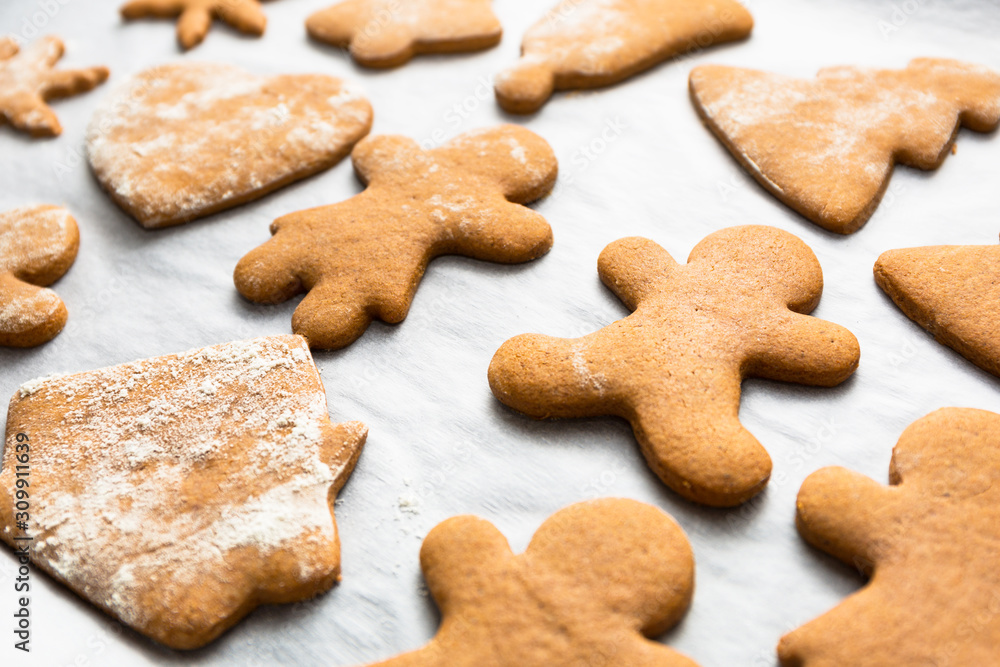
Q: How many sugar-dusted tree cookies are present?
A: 1